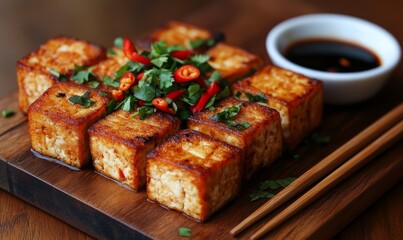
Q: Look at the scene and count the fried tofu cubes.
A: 9